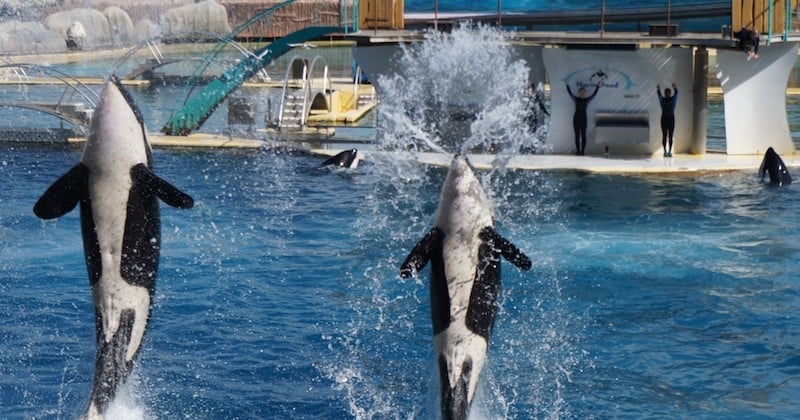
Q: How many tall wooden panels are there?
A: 2